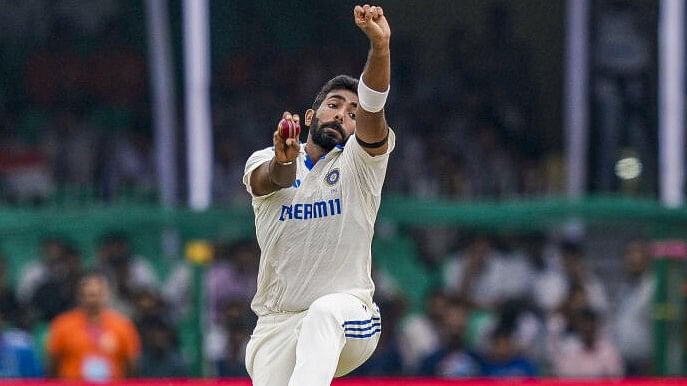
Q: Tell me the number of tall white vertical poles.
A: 4